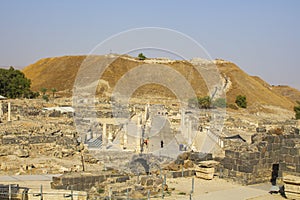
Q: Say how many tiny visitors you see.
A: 2